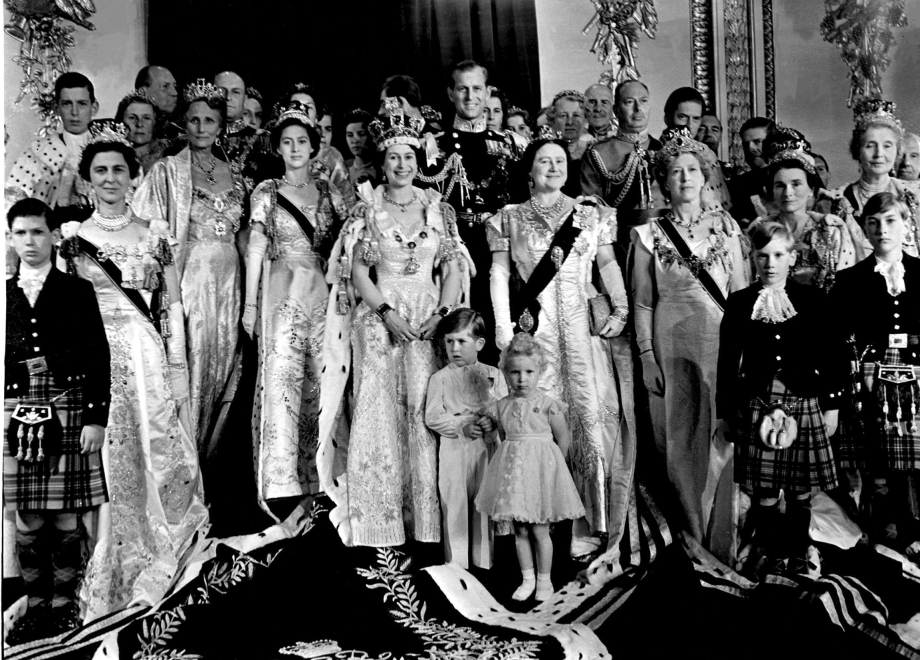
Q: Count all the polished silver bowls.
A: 0